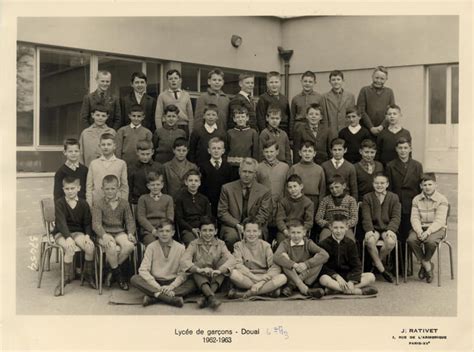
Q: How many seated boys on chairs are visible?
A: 8